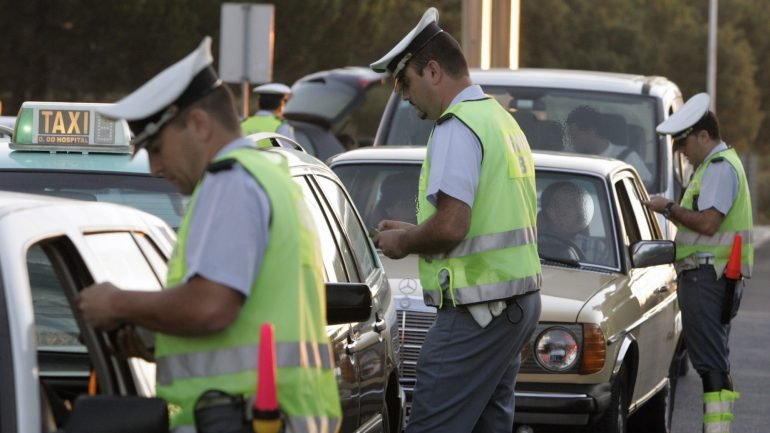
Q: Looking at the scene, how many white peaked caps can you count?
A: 4